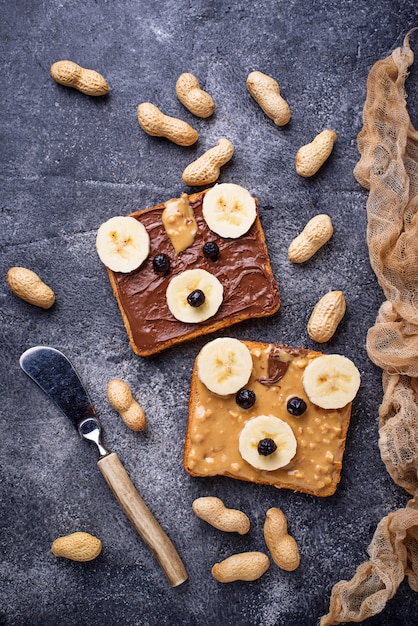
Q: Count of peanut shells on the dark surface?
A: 14